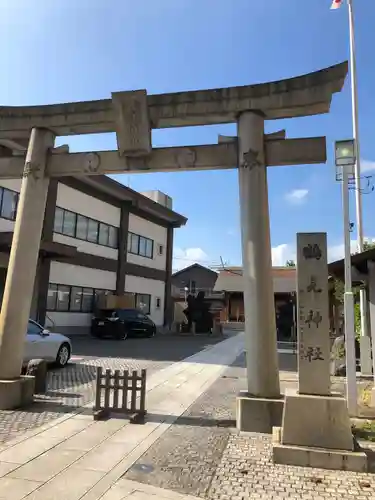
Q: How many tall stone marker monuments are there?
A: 1